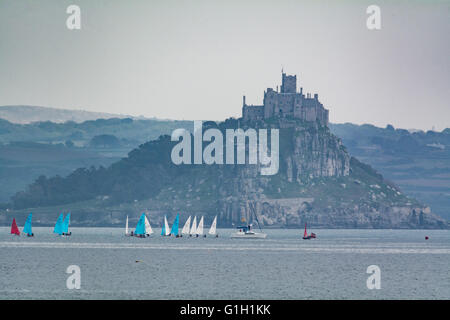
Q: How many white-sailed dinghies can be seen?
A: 7